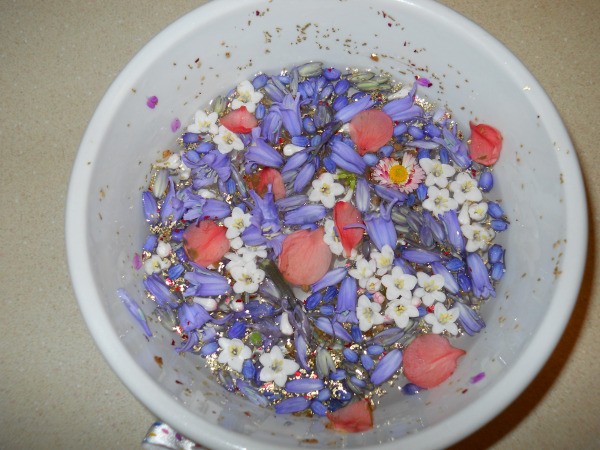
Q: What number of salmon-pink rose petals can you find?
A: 9